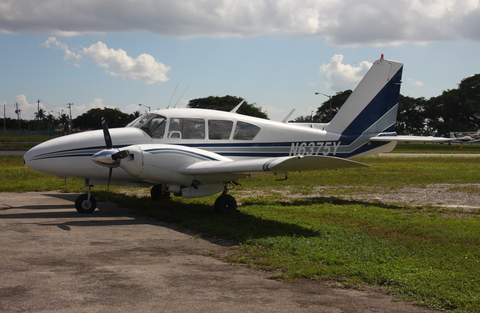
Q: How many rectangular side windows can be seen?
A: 2